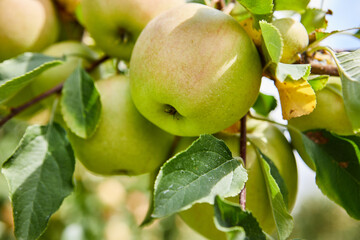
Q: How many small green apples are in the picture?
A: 1